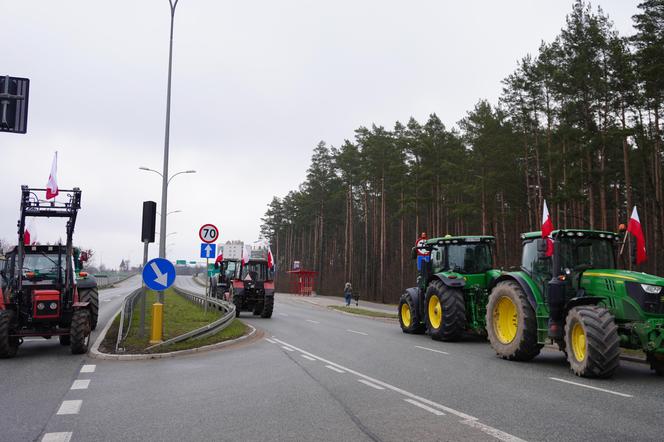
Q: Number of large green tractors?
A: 2